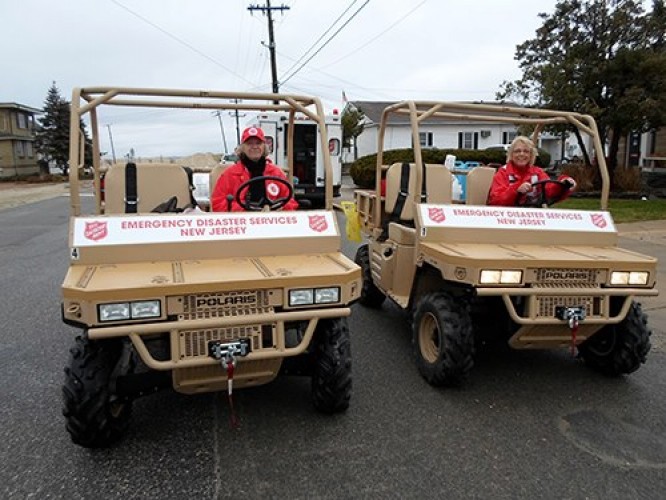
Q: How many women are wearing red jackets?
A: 2